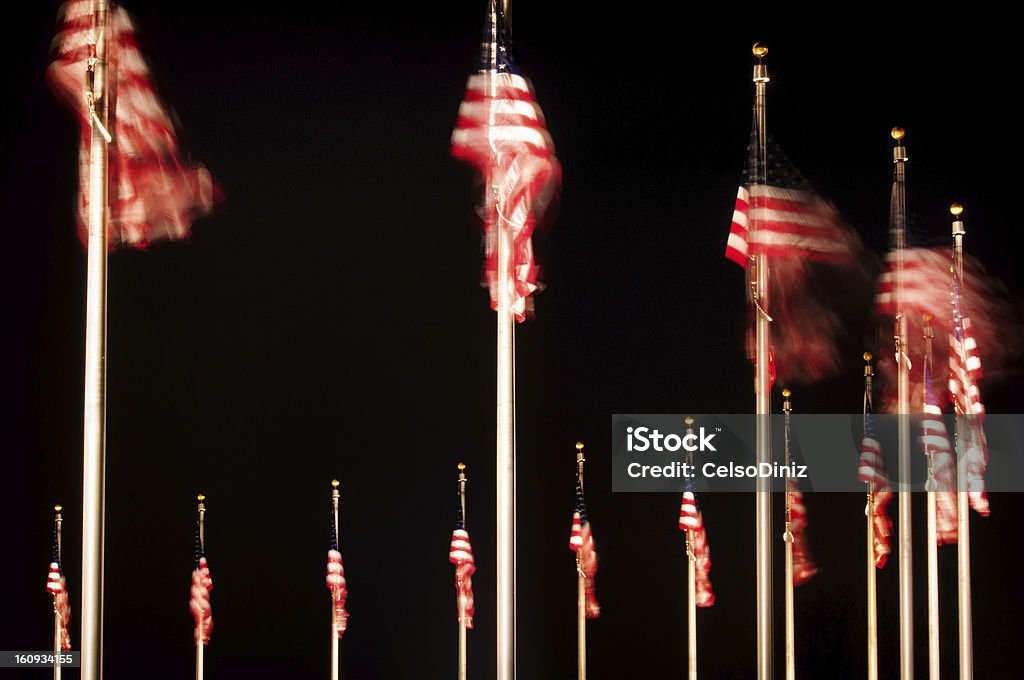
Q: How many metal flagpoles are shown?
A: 14